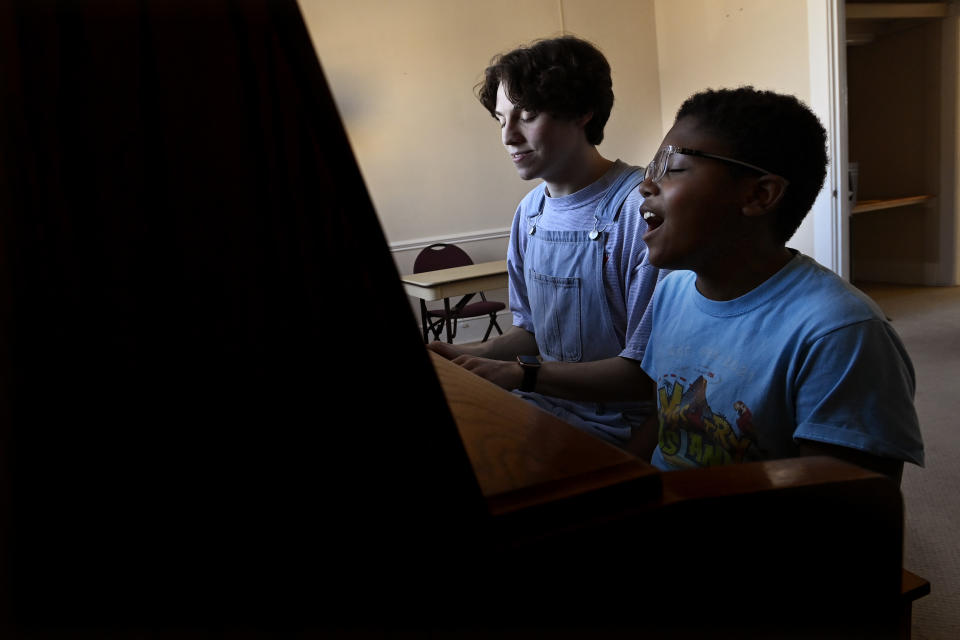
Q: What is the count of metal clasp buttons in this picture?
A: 2